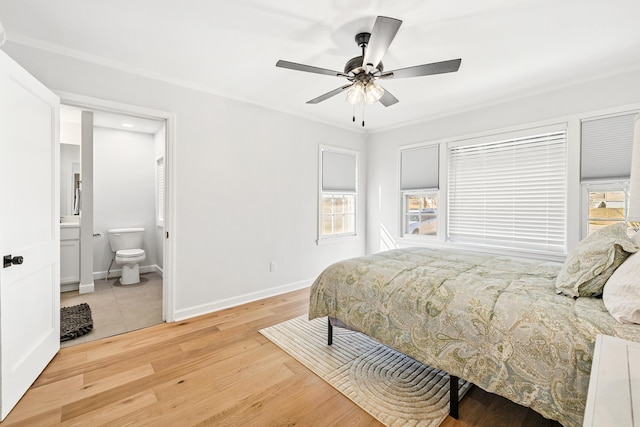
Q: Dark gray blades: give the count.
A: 5